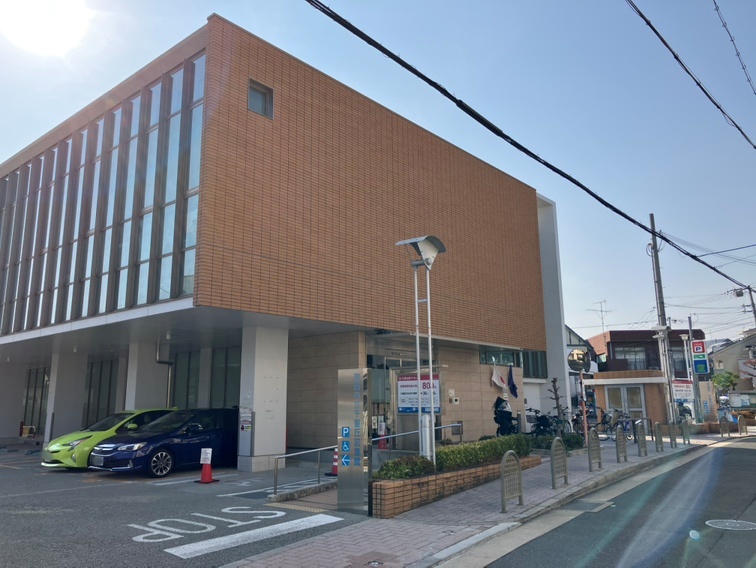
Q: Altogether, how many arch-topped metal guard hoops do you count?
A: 10